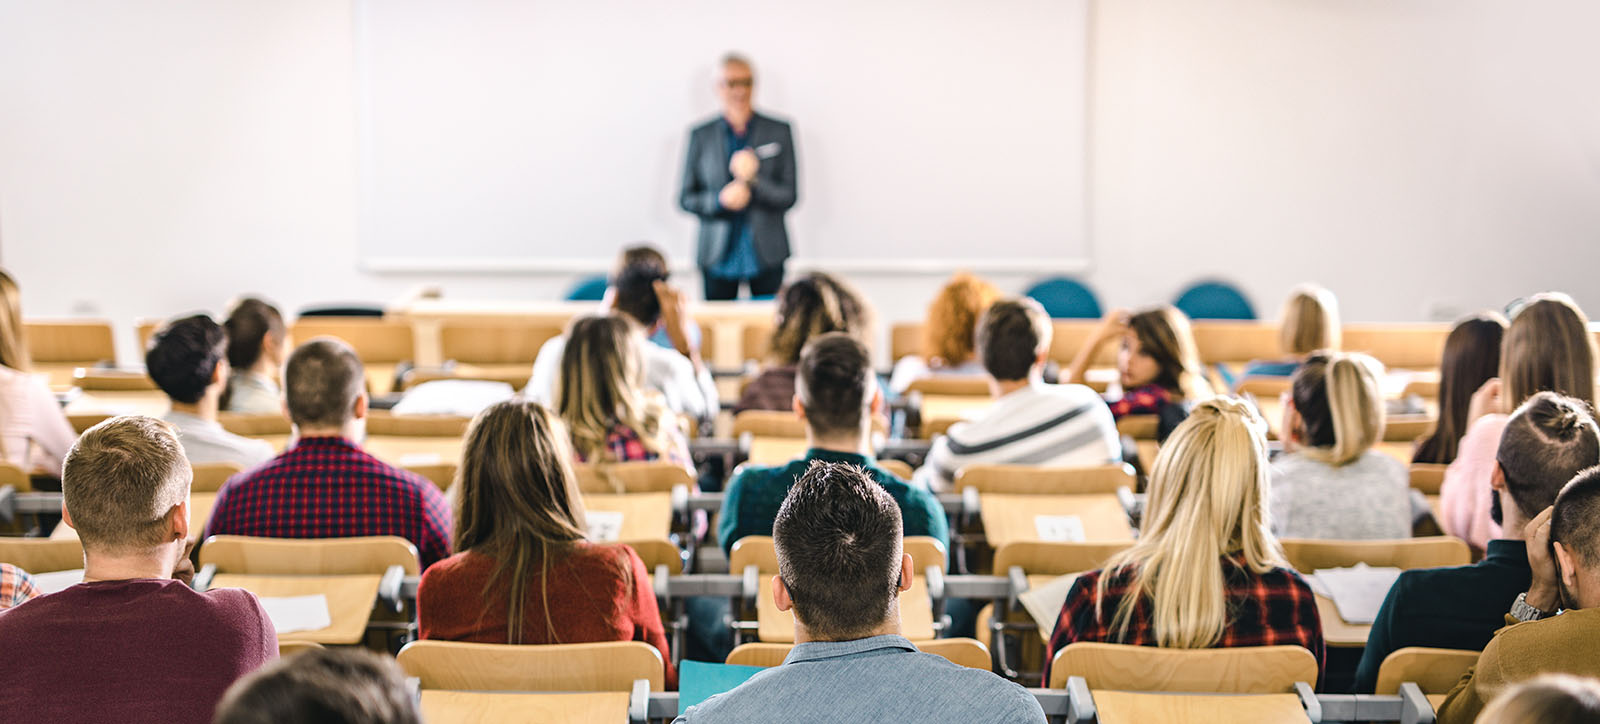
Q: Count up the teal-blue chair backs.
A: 3